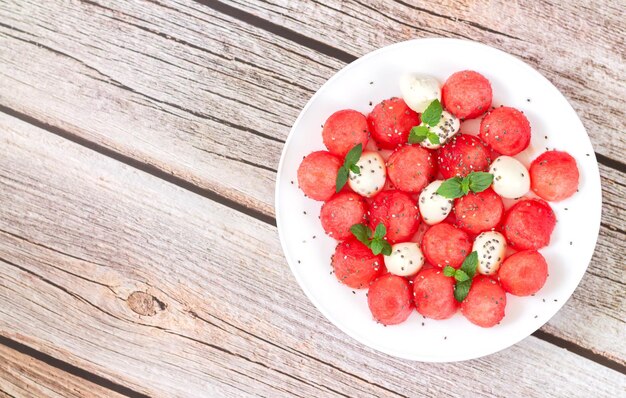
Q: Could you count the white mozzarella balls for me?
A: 7